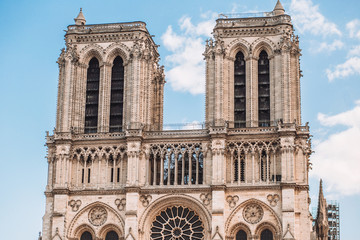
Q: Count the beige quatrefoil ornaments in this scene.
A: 6